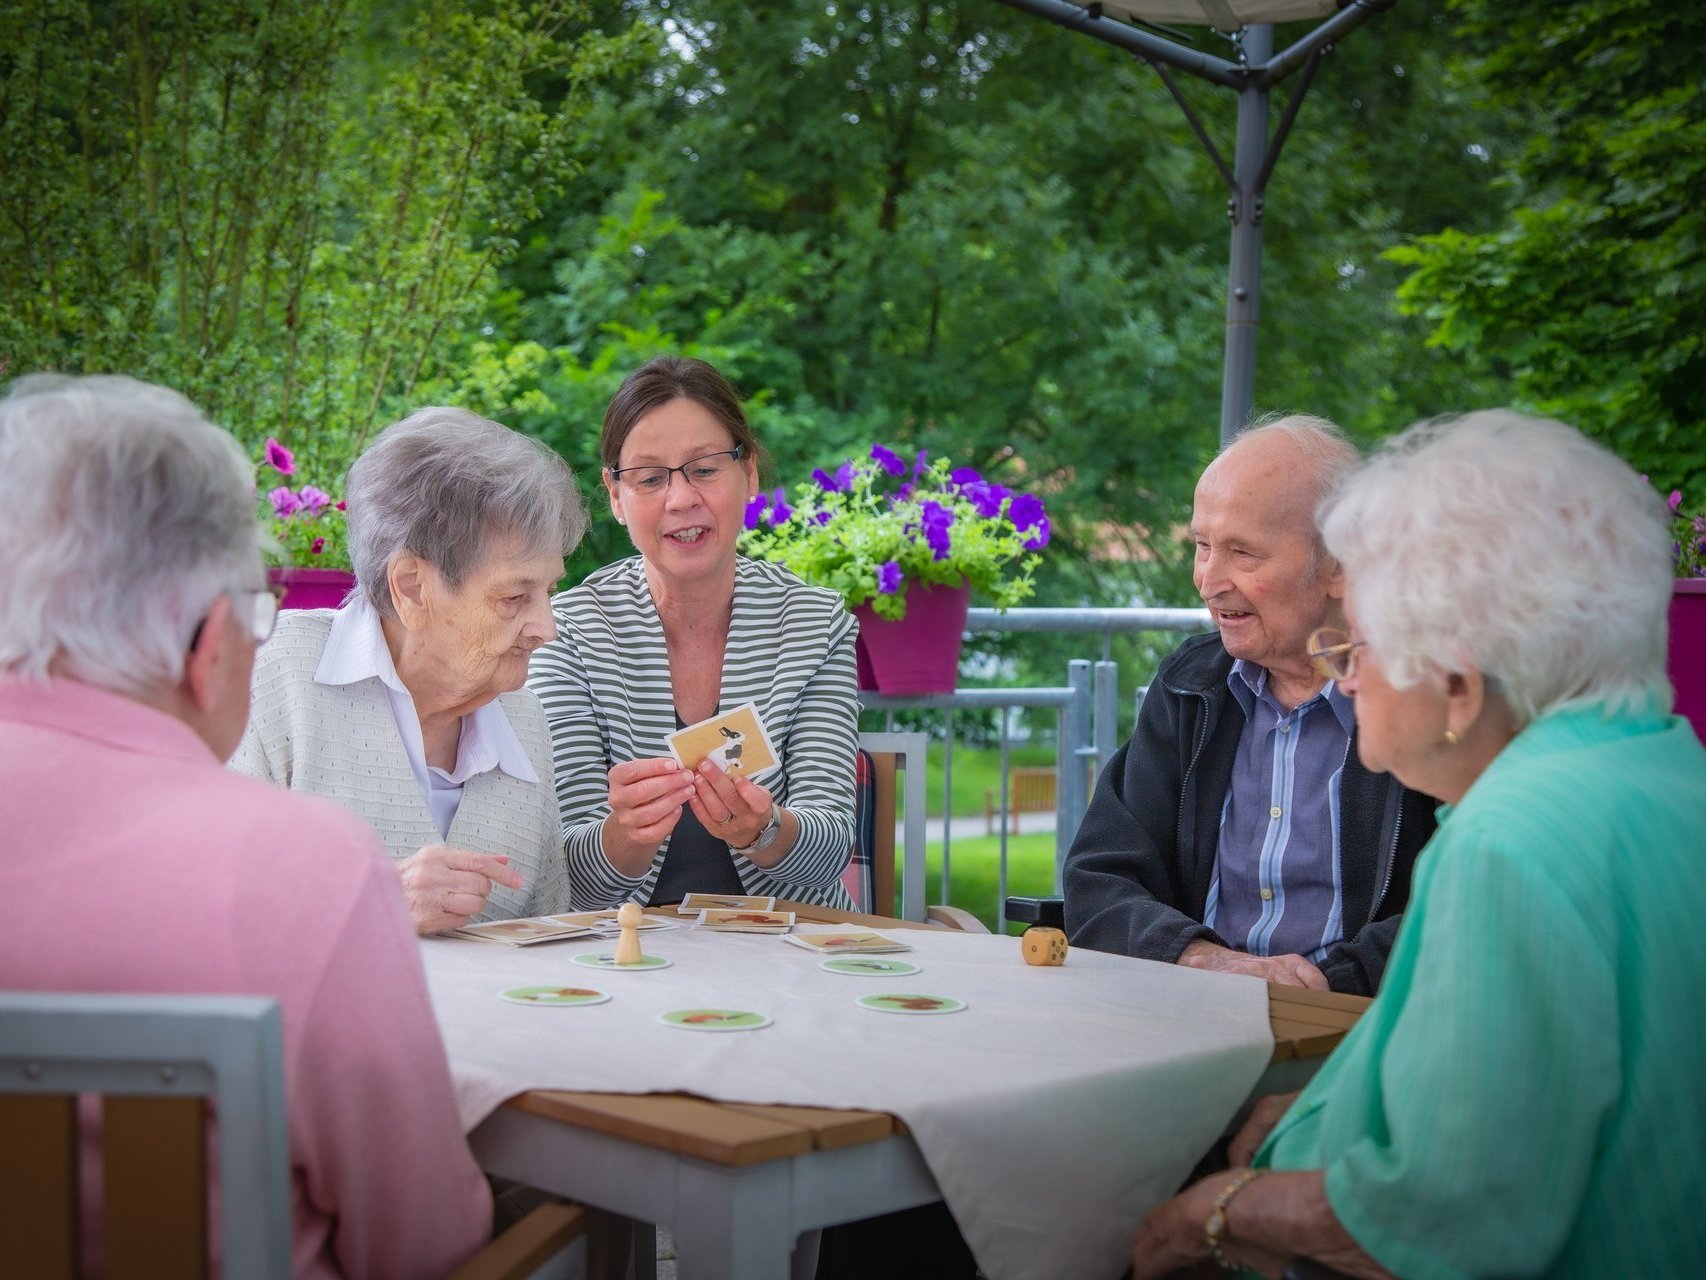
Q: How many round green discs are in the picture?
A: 5